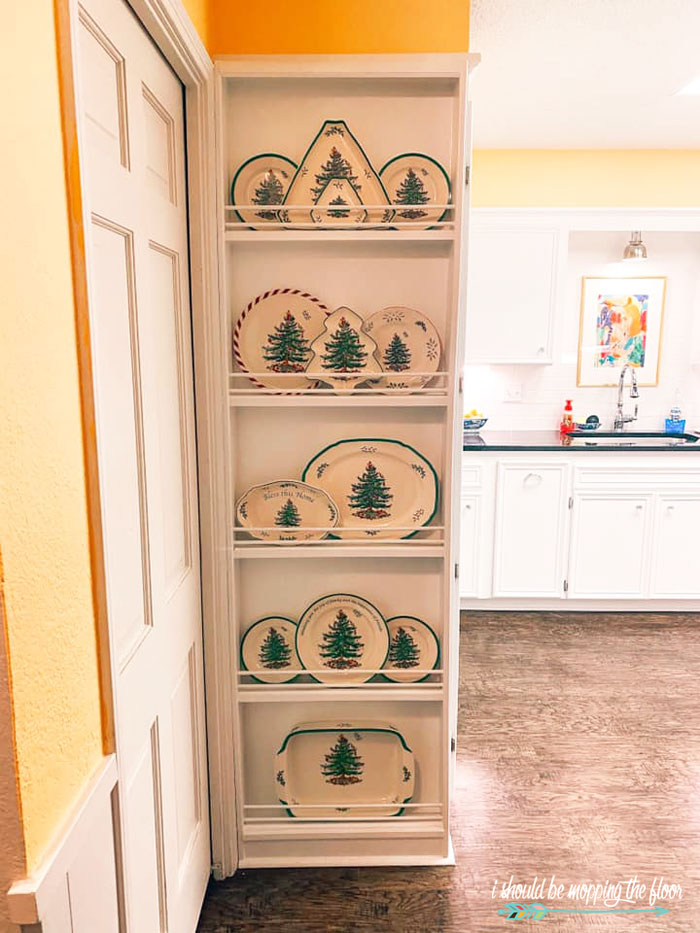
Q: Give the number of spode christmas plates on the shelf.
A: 13